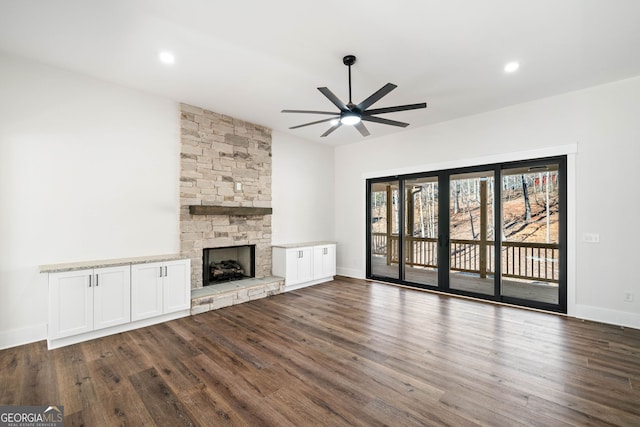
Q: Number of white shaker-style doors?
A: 8